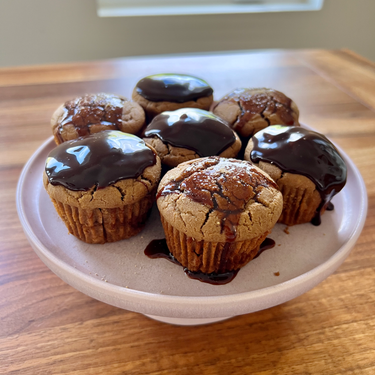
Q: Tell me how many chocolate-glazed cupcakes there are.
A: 4